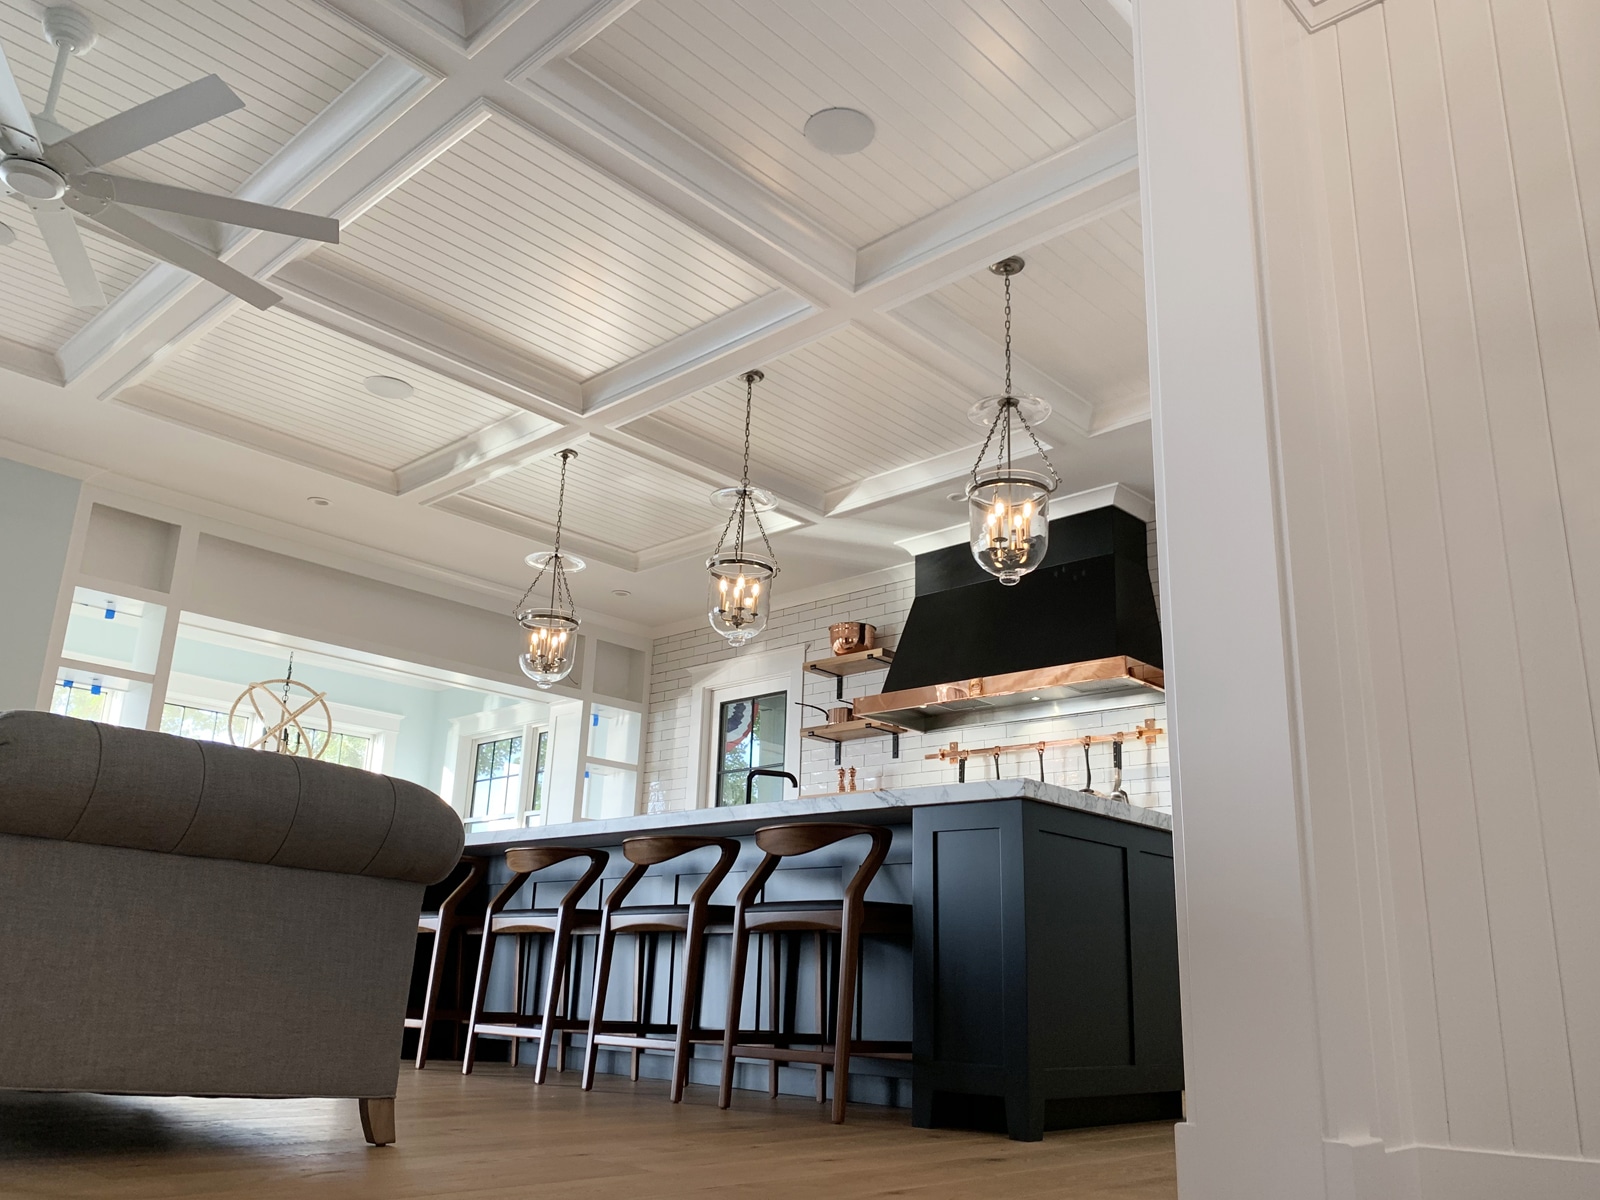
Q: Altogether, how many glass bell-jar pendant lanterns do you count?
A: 3